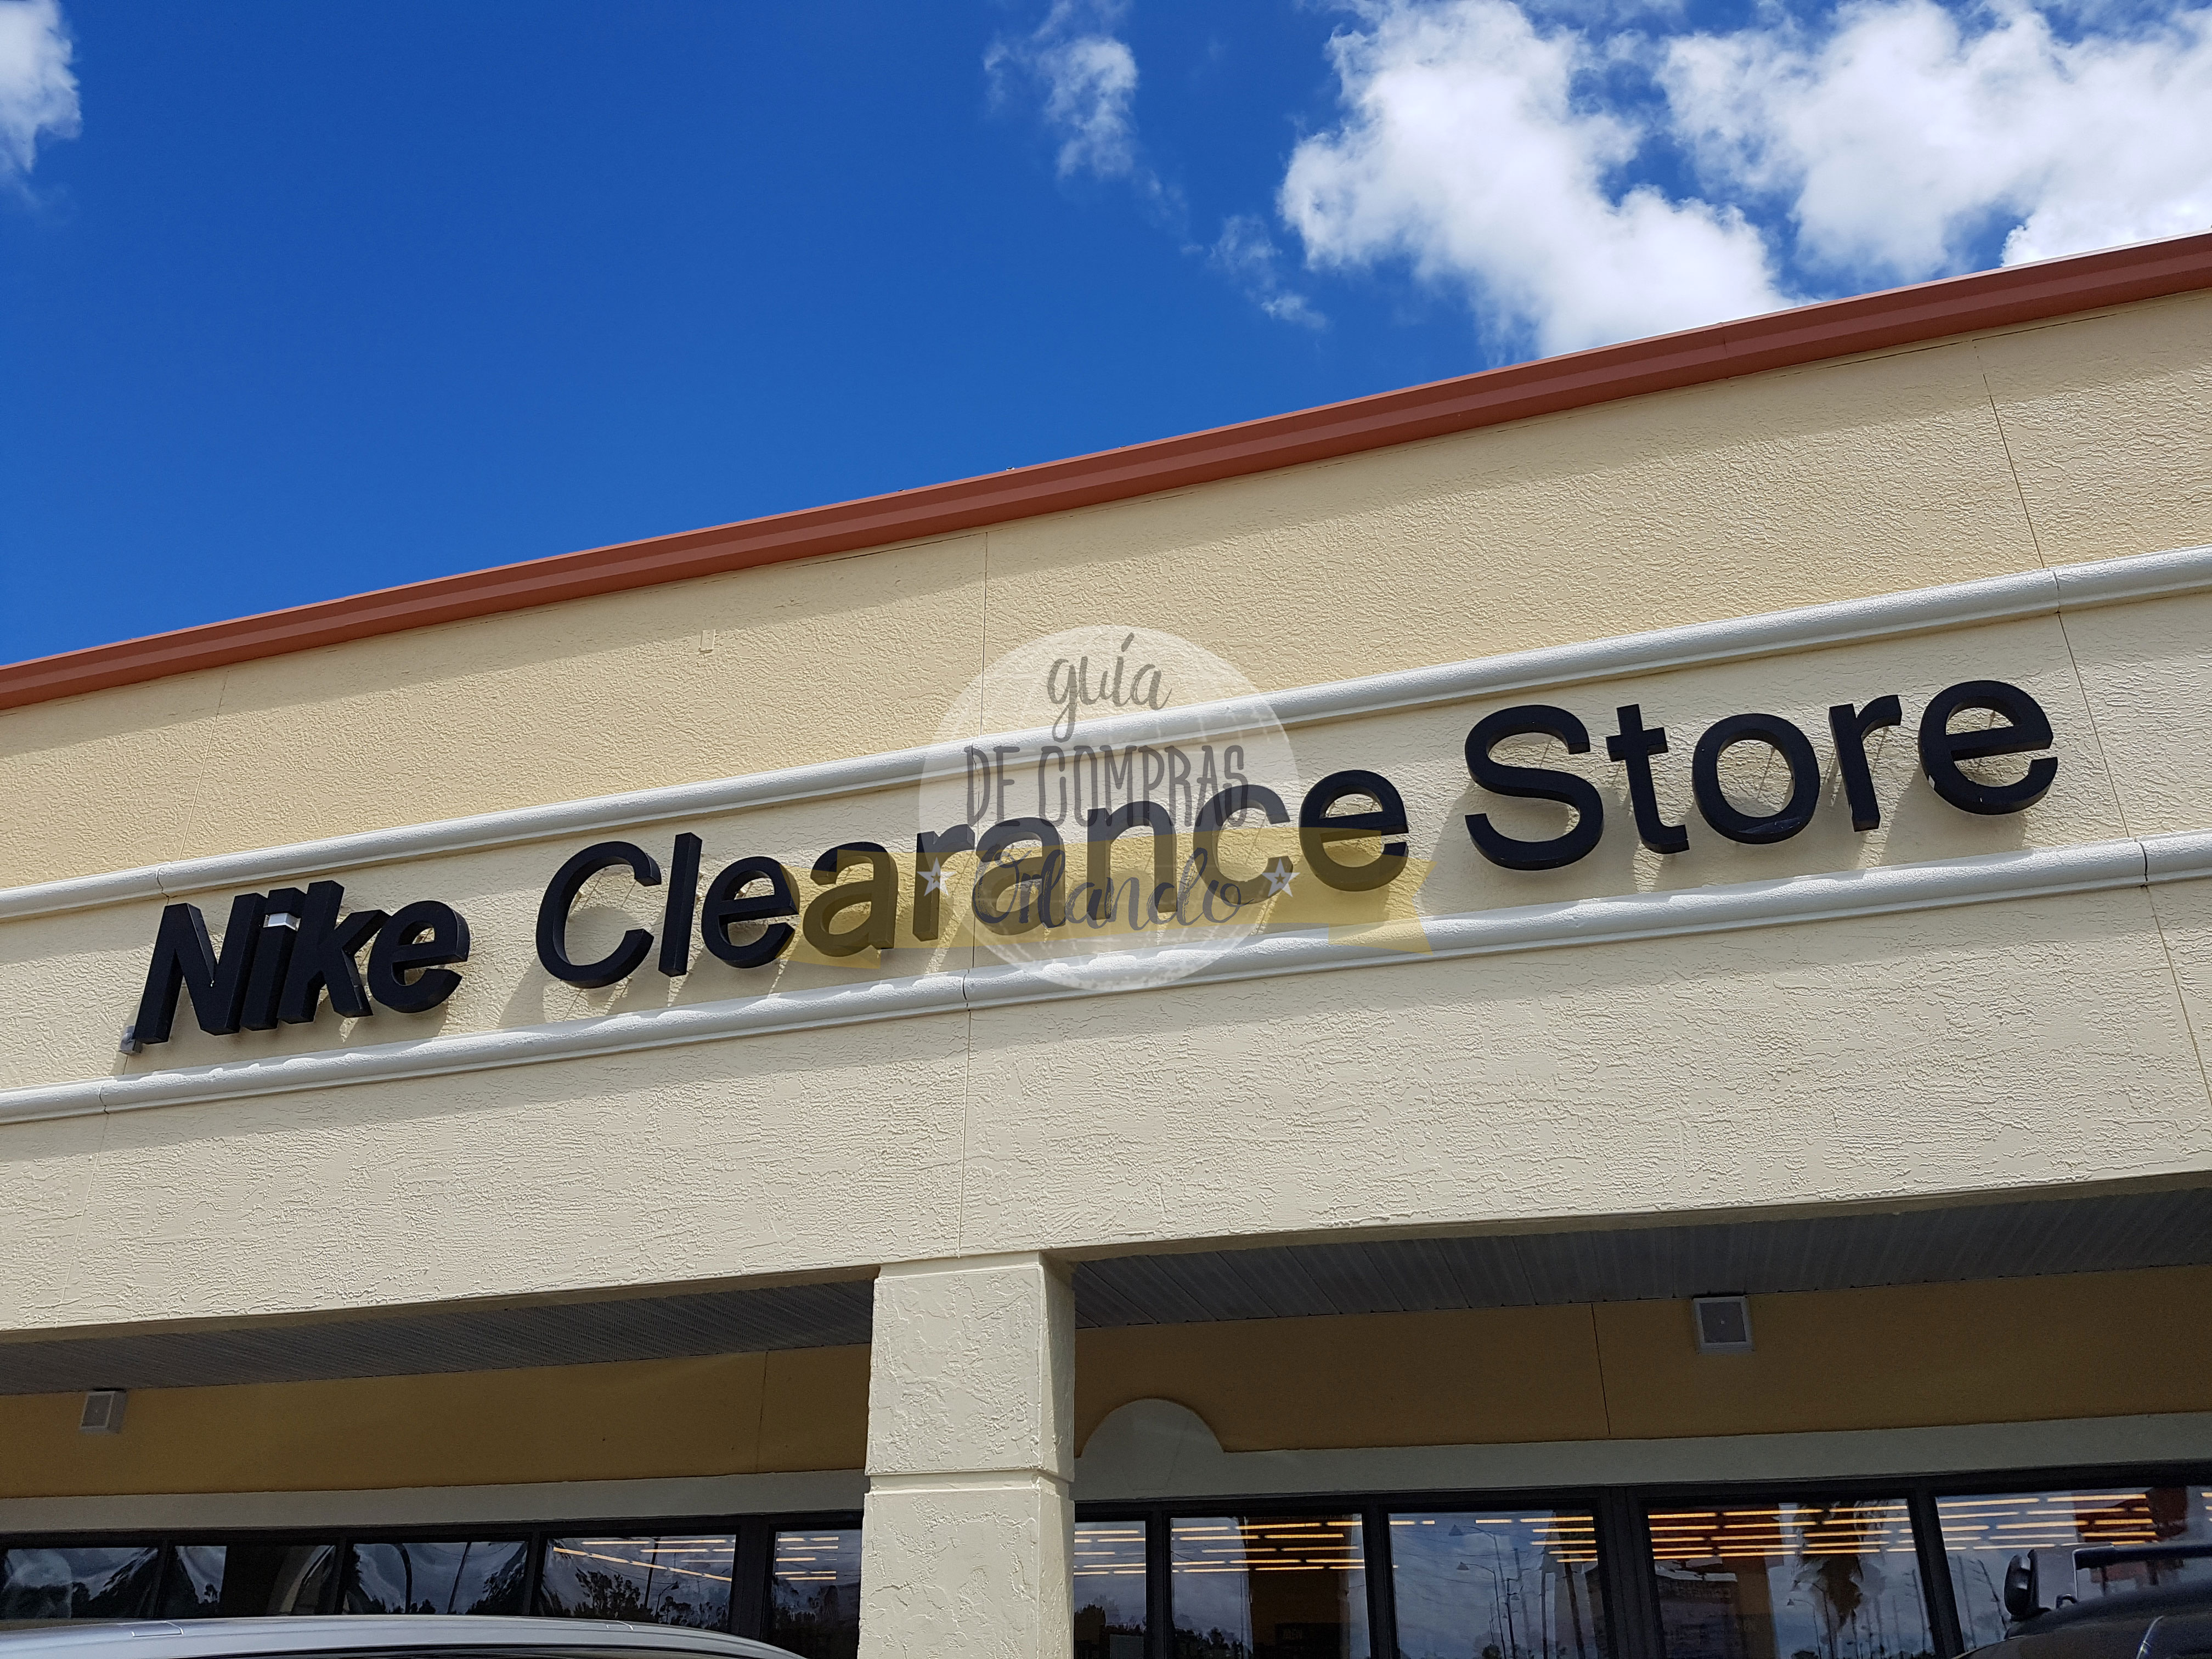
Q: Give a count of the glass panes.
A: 10